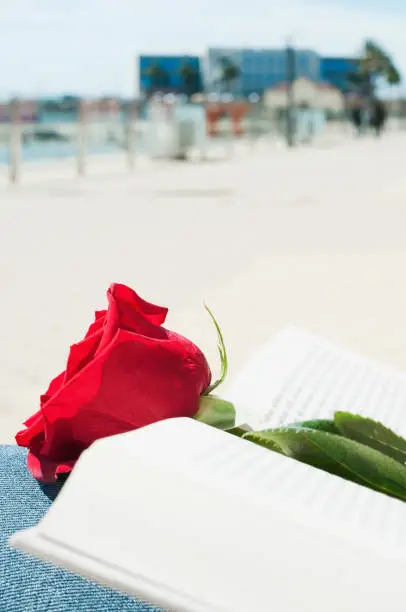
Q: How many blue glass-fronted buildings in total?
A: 3